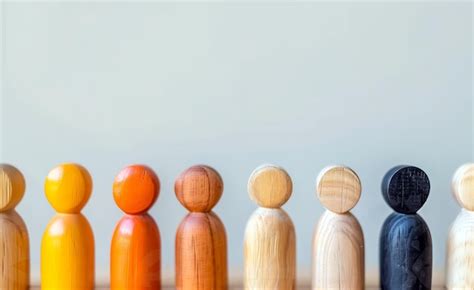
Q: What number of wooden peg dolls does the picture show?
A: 8